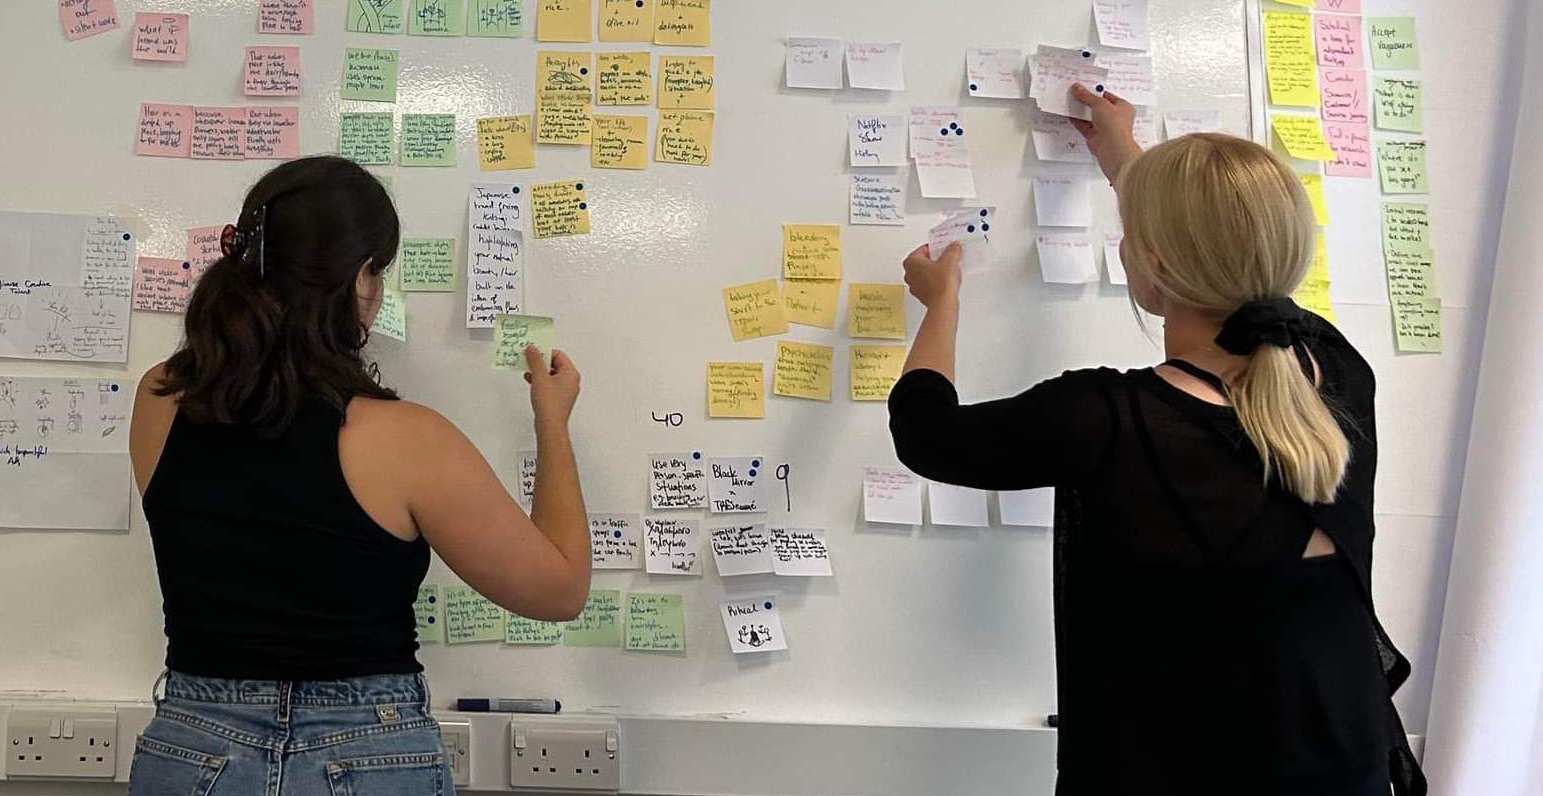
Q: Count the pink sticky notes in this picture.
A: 13